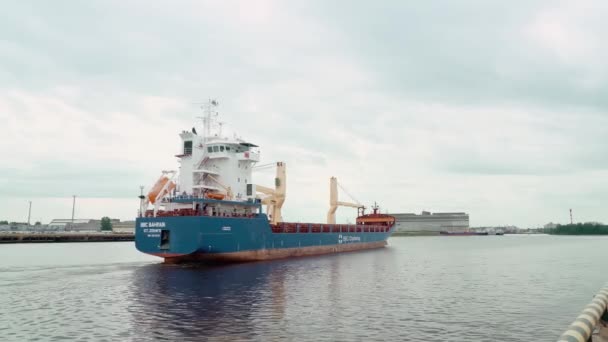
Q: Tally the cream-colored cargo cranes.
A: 2